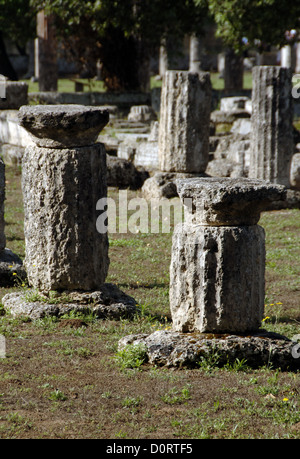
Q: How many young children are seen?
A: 0